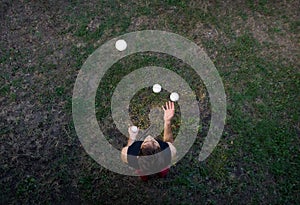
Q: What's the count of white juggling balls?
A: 4